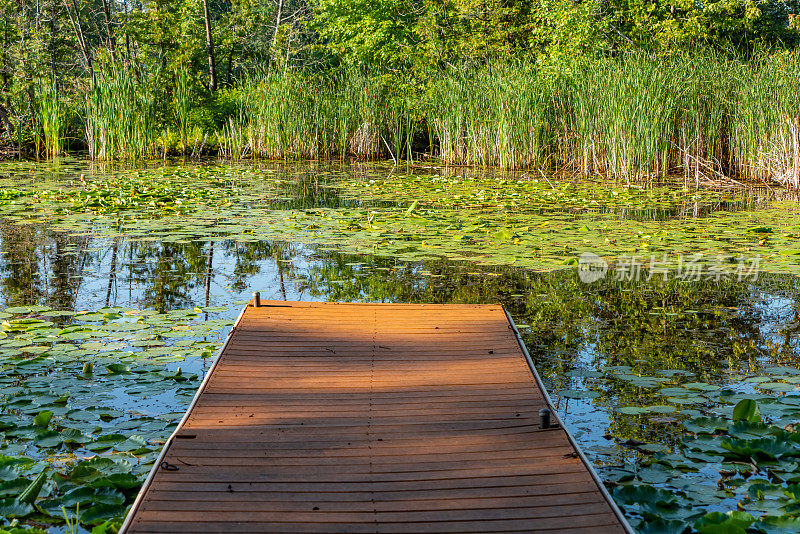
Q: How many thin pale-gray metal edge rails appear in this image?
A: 2